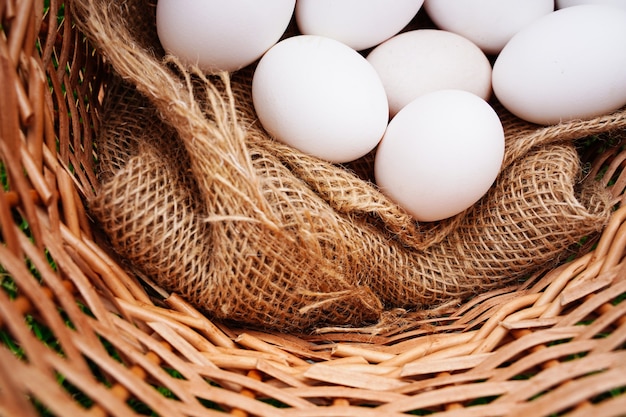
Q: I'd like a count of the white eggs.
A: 8